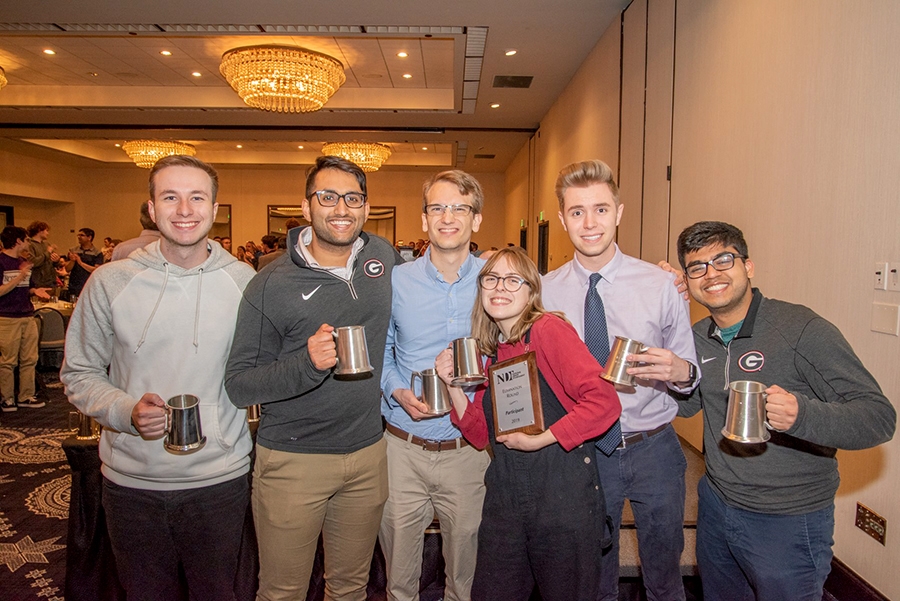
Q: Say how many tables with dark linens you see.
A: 1